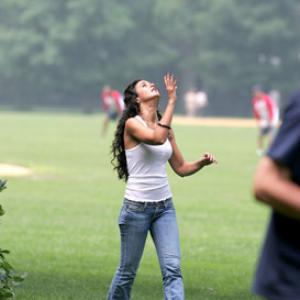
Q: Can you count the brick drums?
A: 0